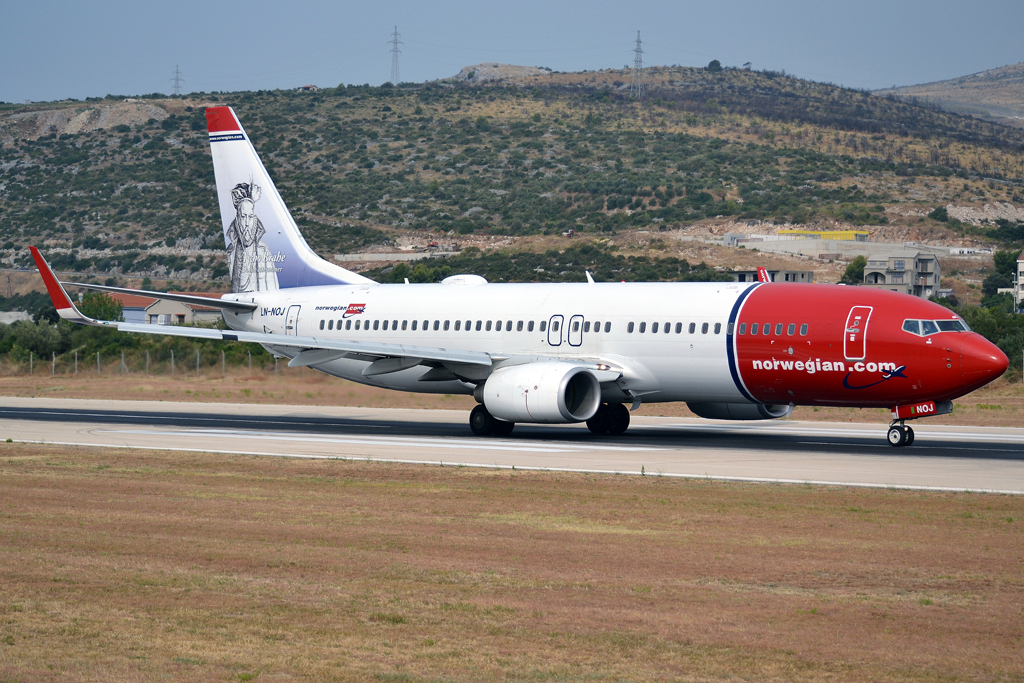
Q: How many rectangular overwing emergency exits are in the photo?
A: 2